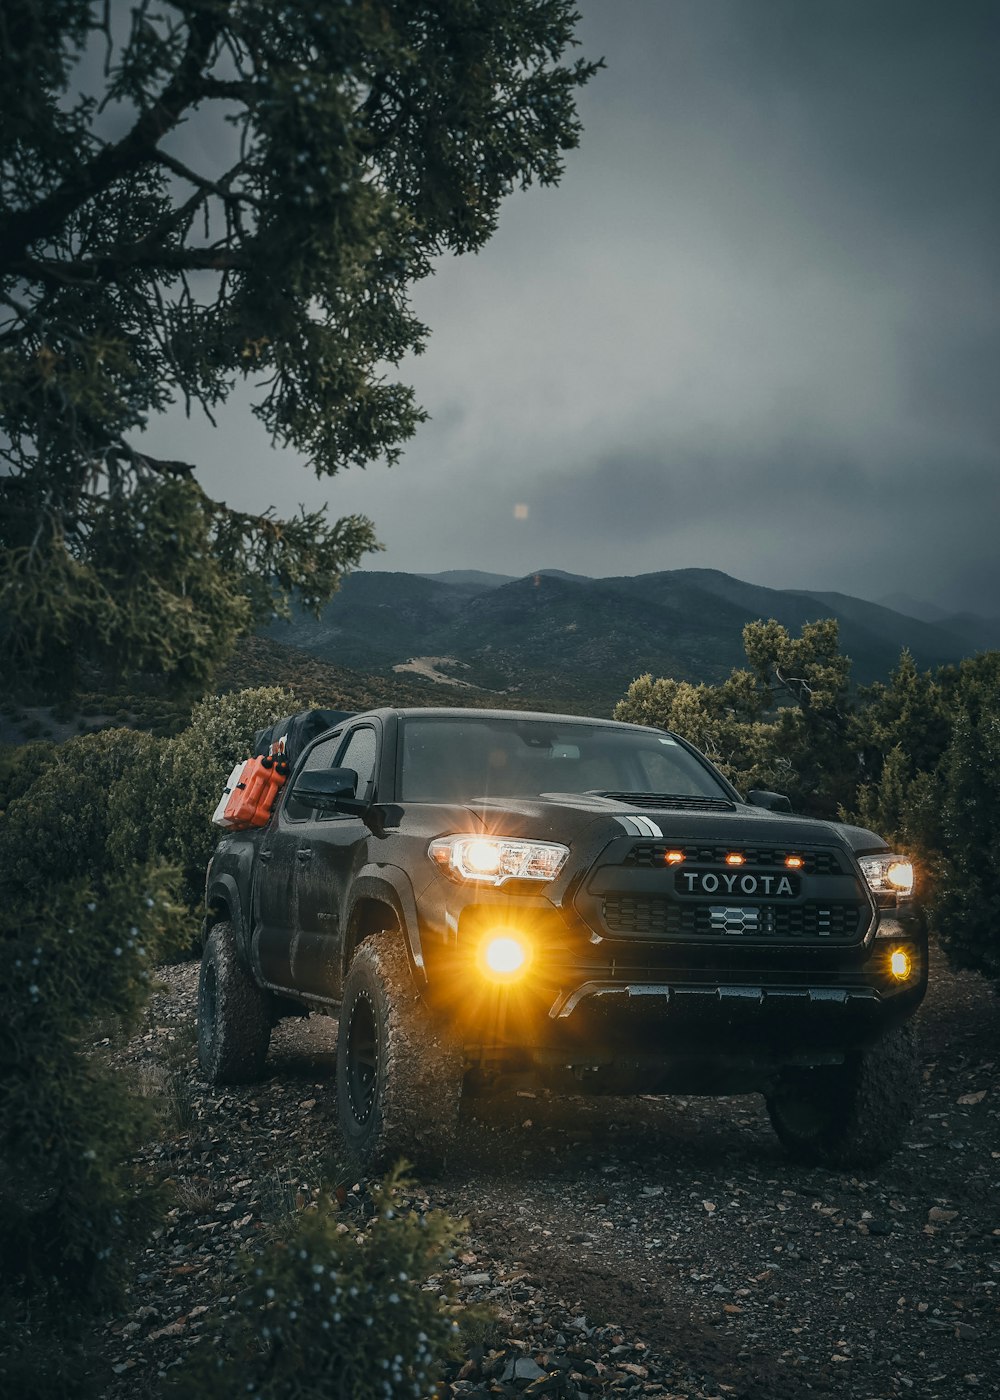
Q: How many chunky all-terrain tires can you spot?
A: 3